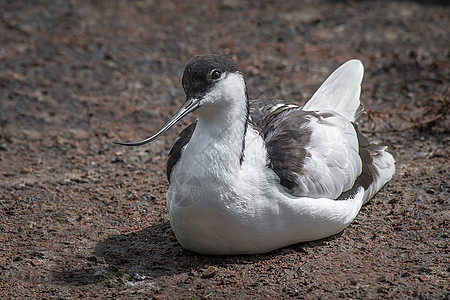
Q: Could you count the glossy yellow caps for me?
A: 0